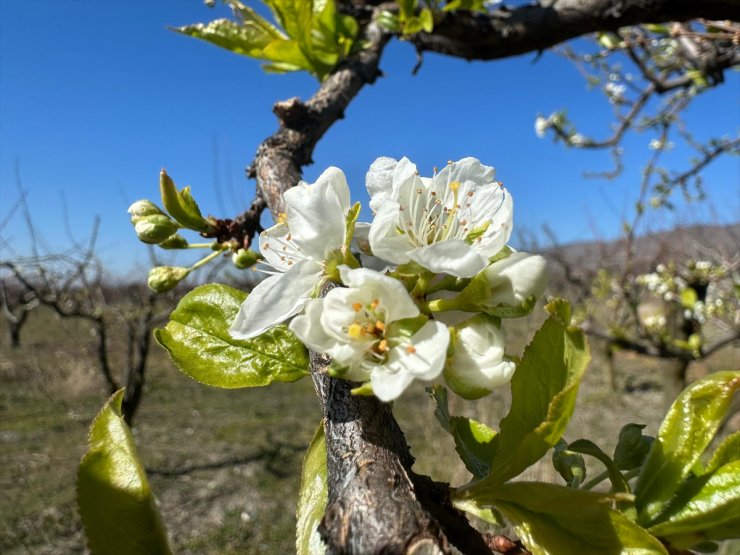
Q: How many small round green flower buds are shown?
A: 5